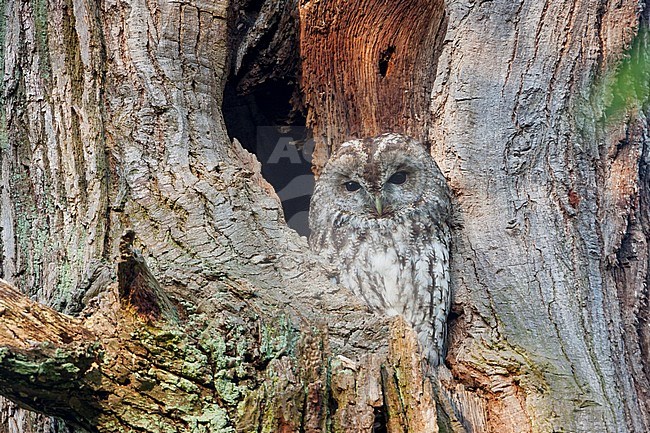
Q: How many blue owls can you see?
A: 0